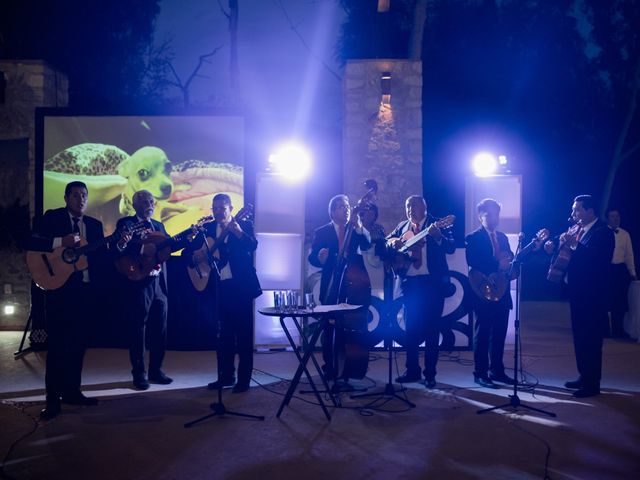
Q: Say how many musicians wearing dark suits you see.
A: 7